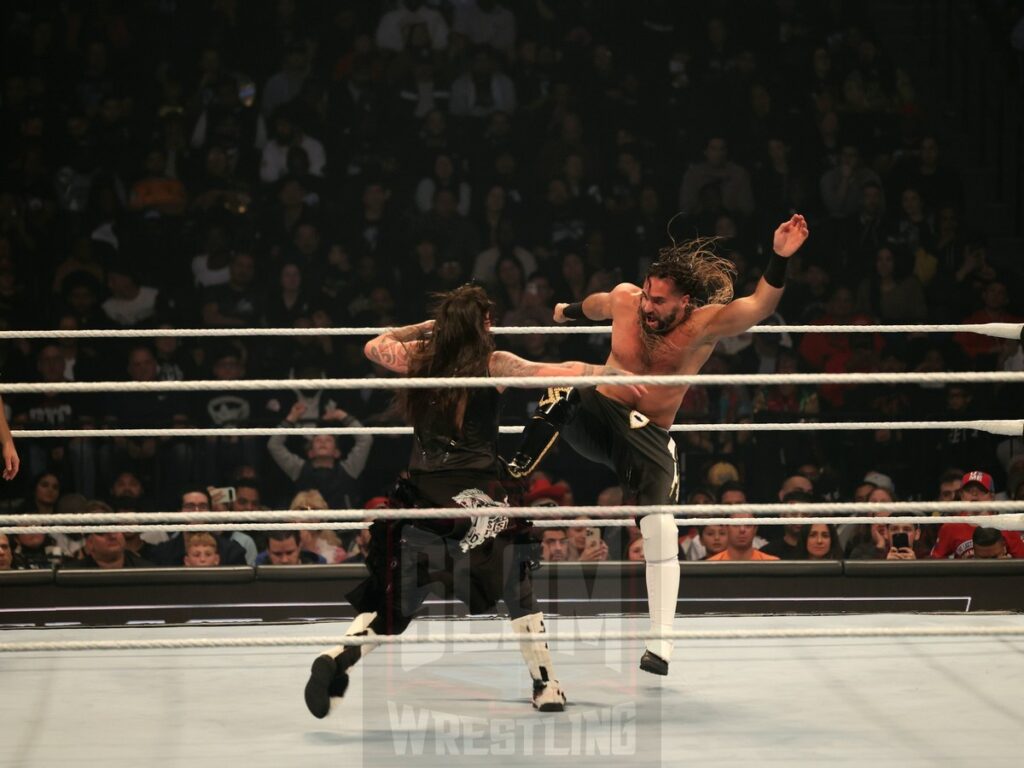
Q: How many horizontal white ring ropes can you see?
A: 6